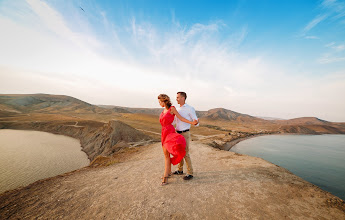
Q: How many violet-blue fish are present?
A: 0